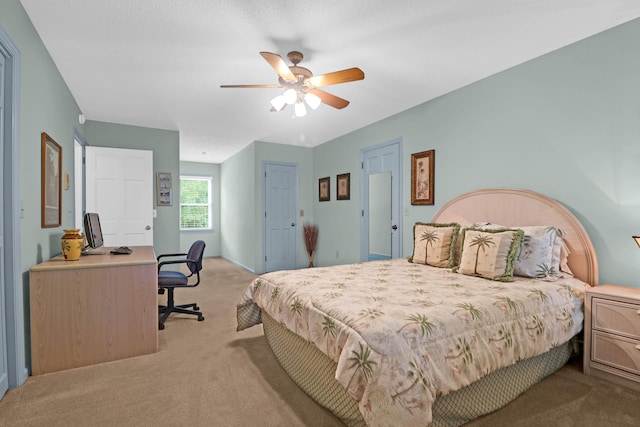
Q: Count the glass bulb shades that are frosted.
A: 4